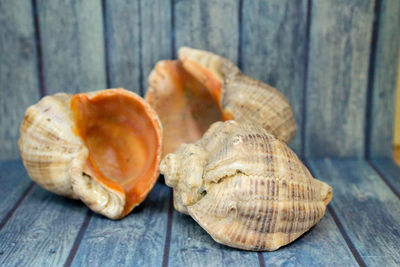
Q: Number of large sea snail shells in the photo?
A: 3